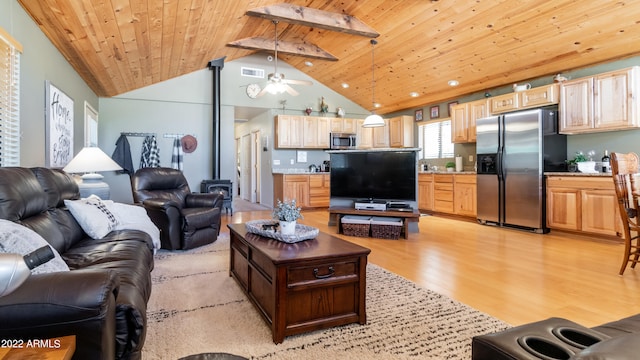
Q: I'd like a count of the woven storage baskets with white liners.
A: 2